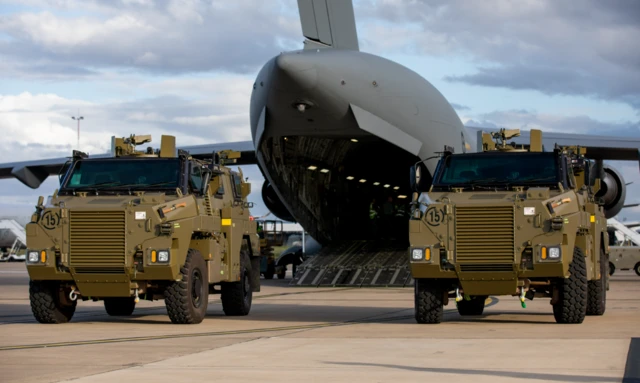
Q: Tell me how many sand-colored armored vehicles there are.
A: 2